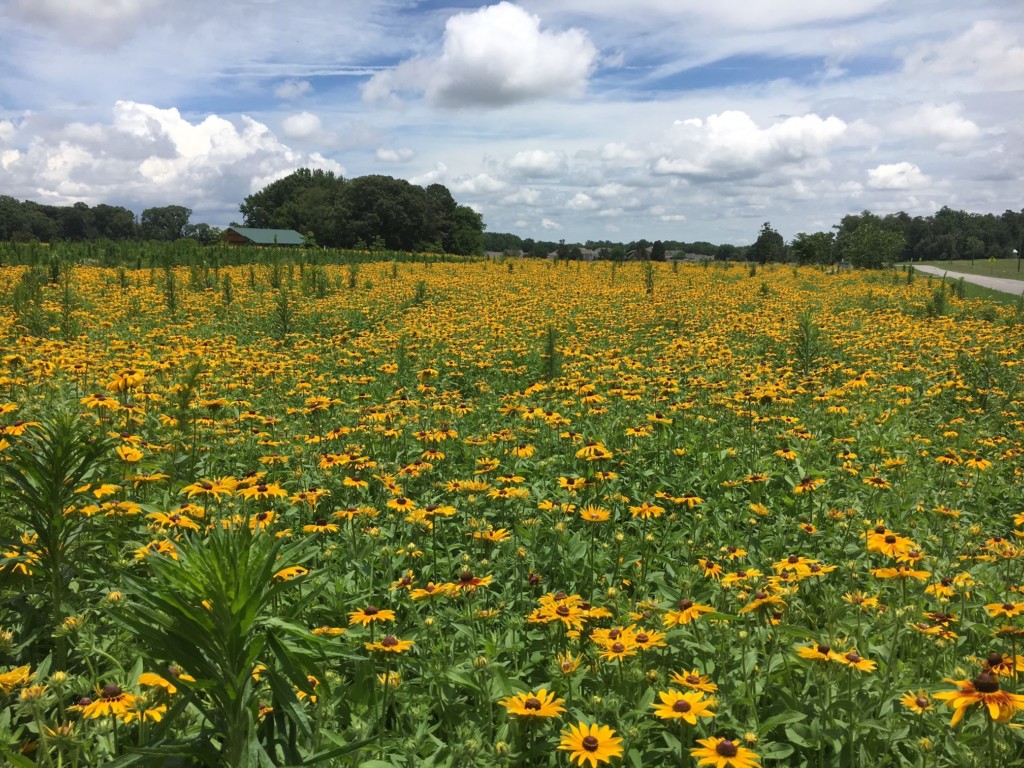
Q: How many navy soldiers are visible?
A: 0